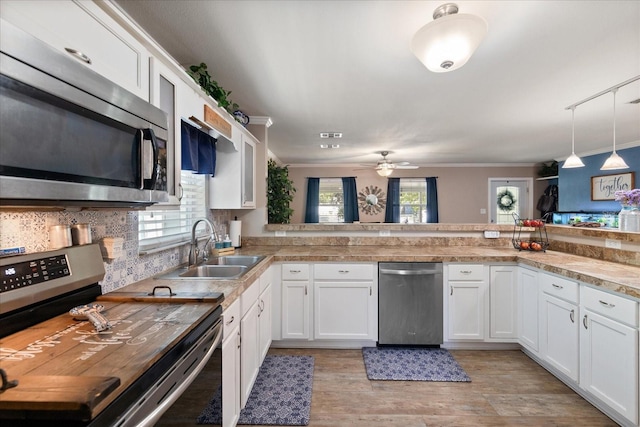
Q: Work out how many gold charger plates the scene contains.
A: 0